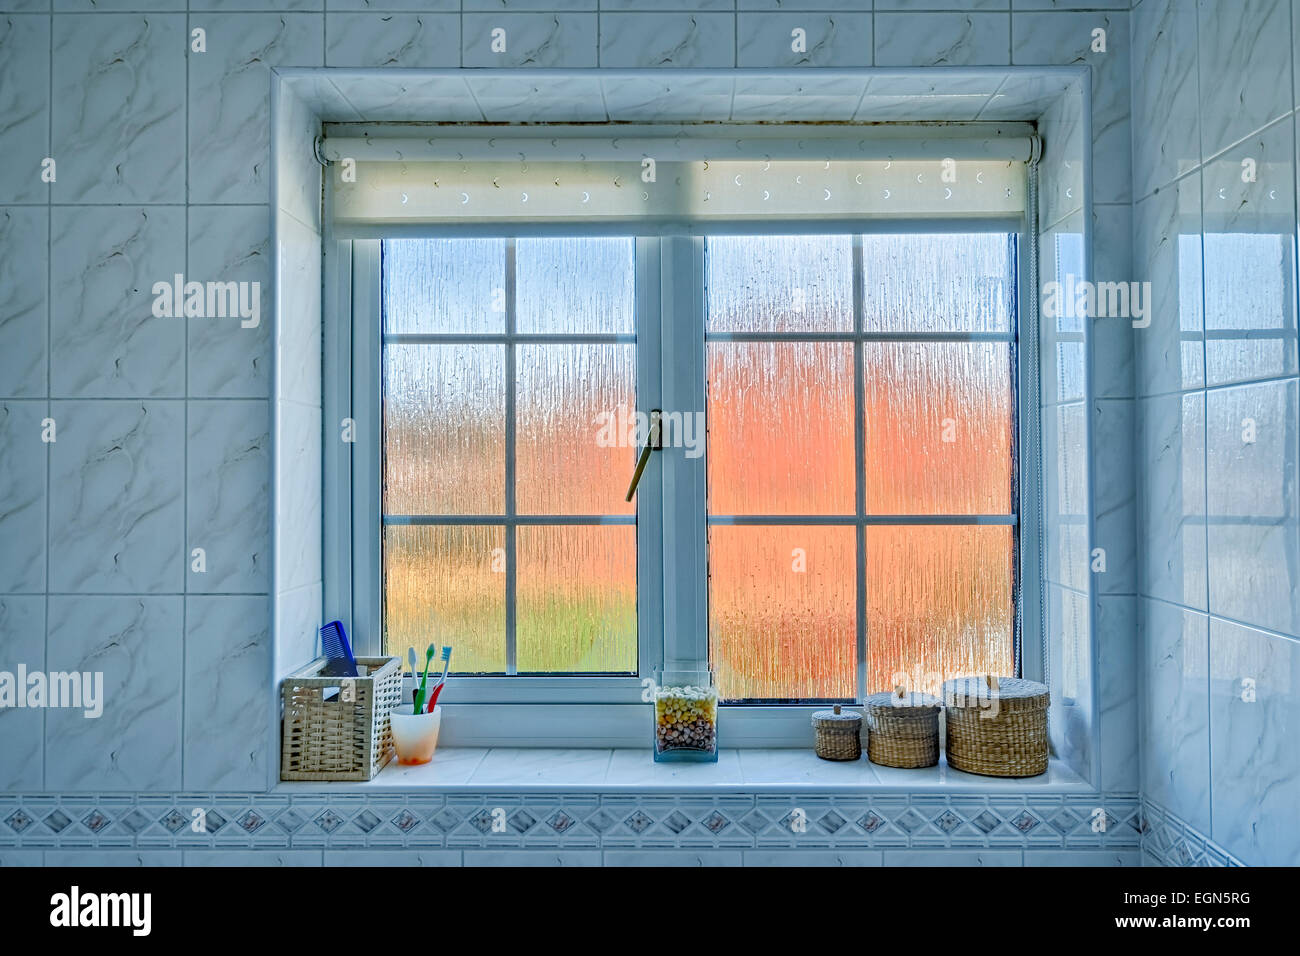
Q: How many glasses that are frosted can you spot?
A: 12